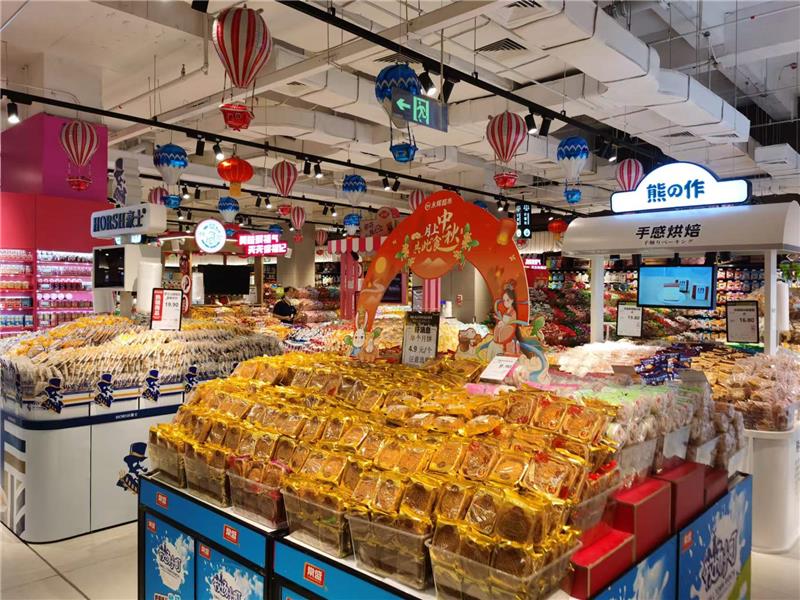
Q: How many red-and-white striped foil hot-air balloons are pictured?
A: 9